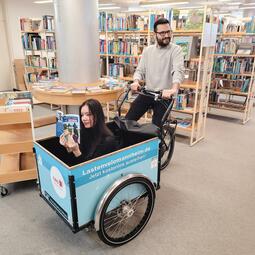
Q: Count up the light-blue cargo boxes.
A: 1